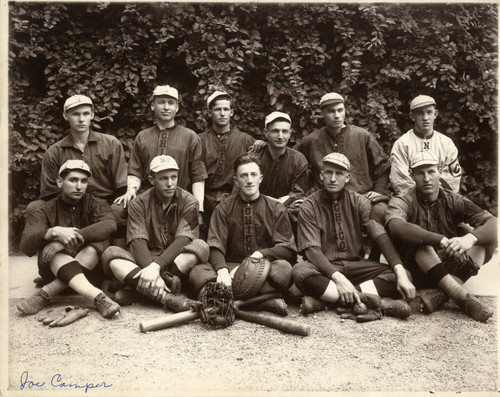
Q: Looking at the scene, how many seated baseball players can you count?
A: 5